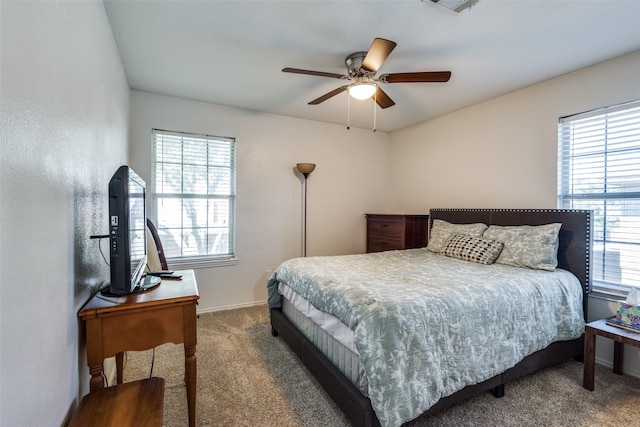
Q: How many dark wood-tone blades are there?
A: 5